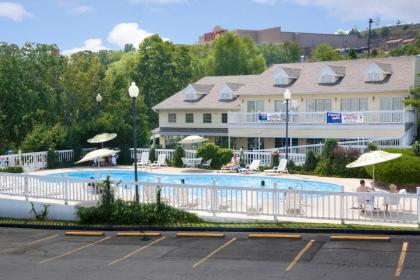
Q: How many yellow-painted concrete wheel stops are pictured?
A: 5